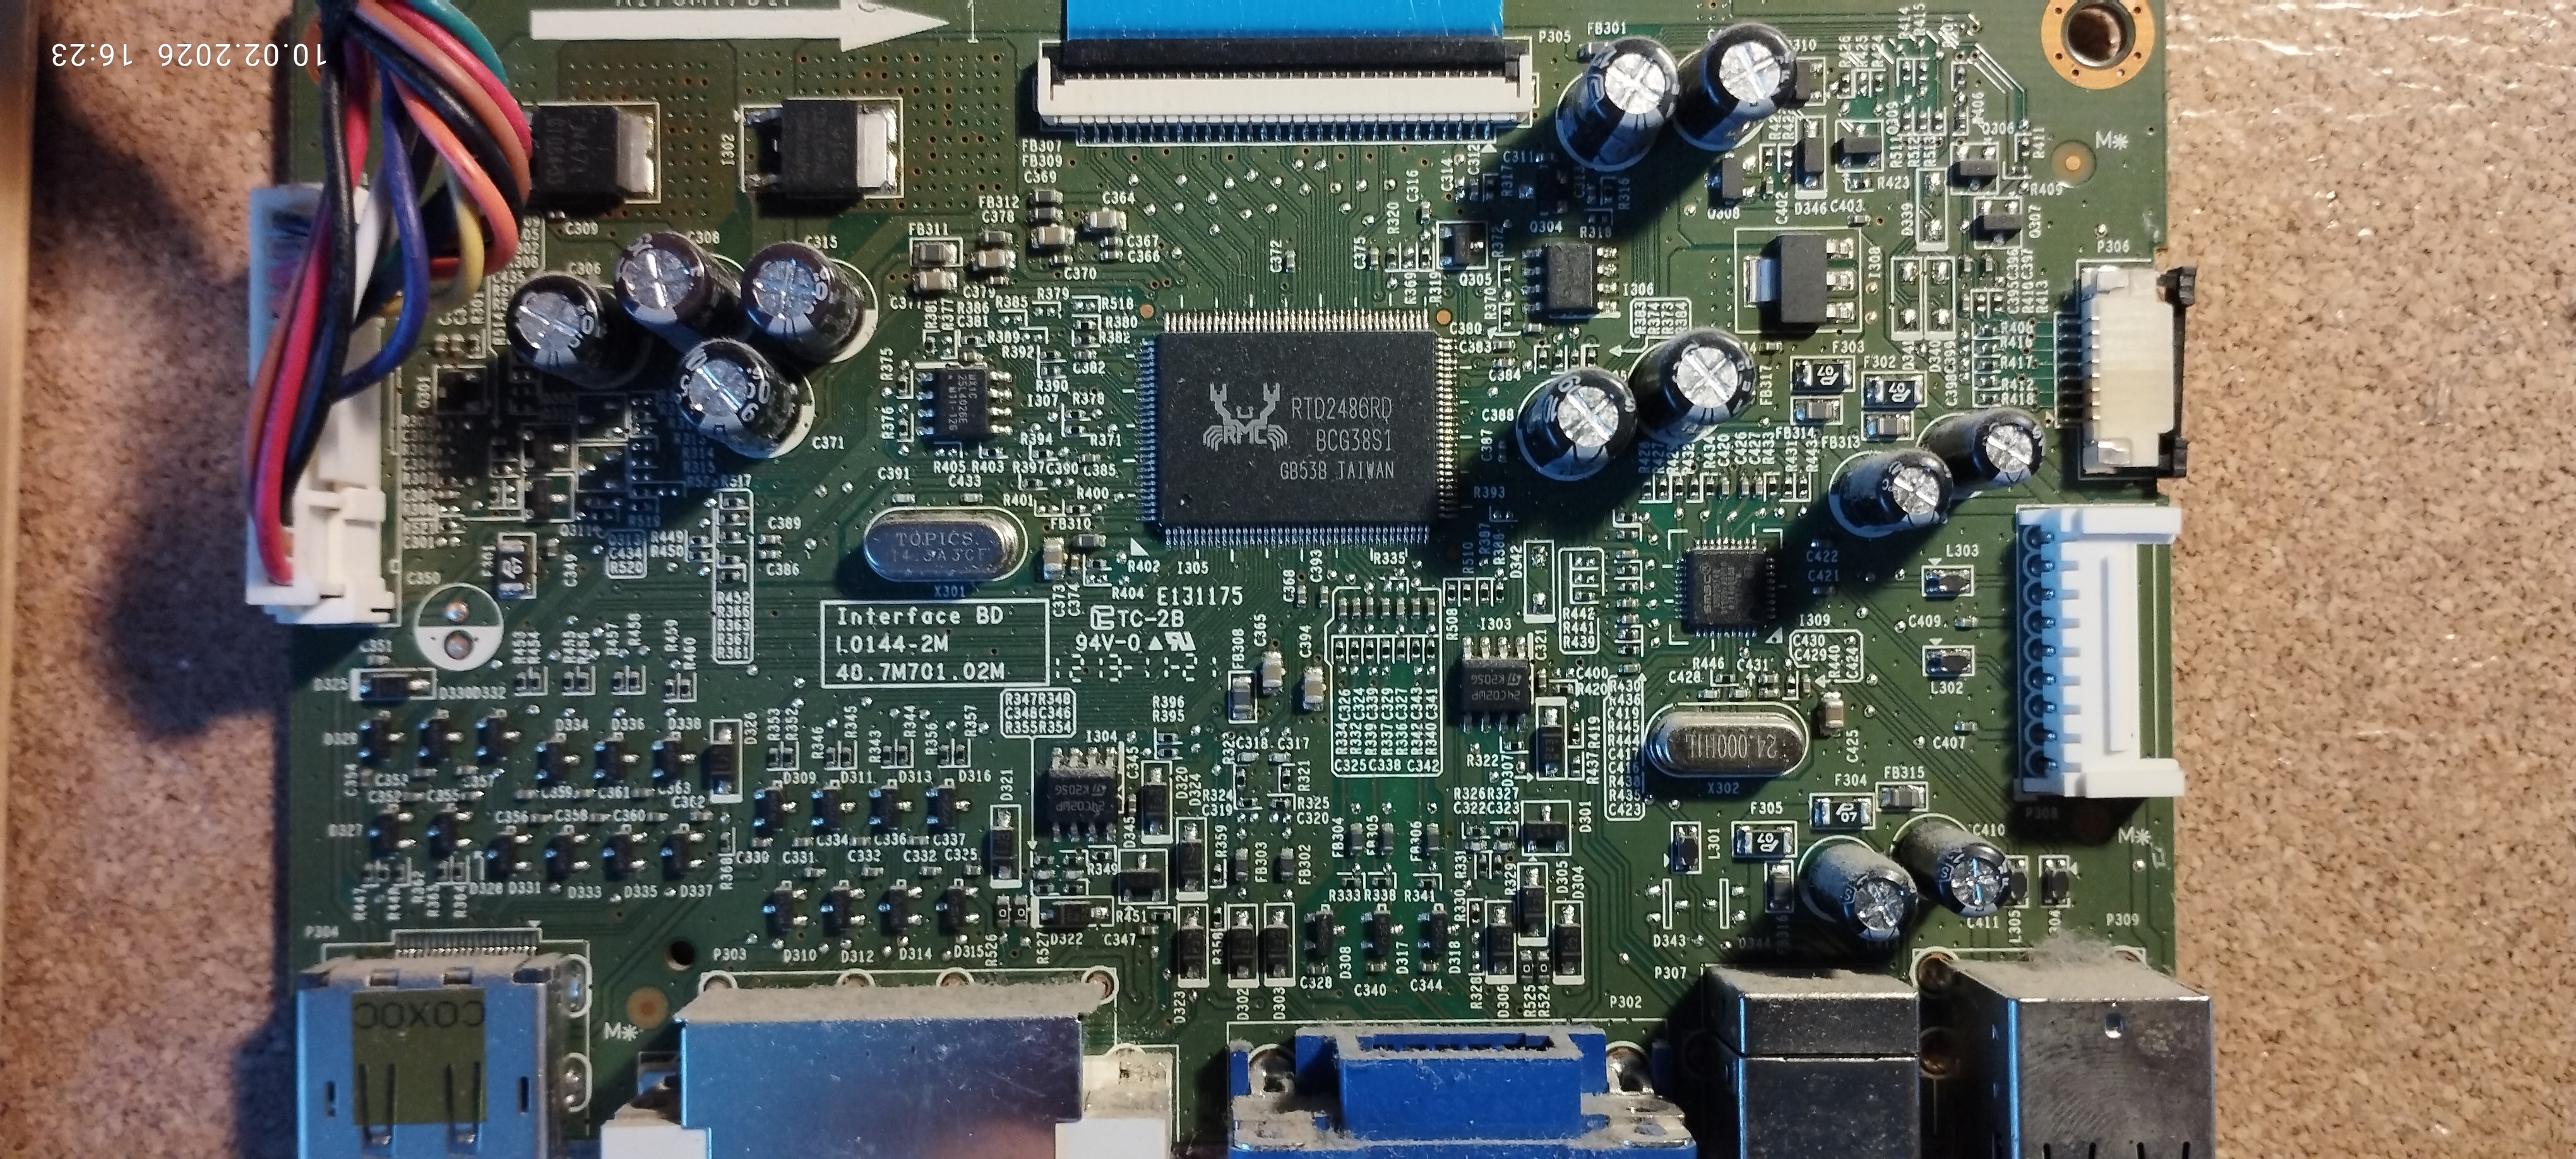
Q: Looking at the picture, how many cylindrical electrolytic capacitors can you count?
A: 12